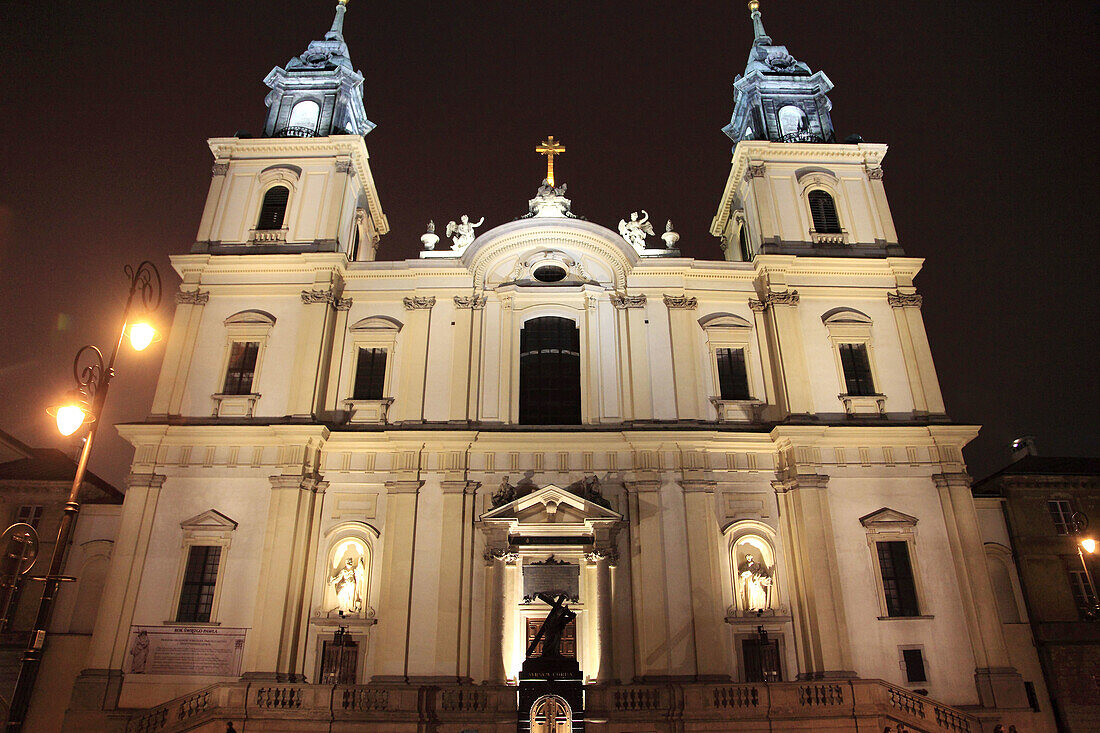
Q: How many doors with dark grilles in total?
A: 2